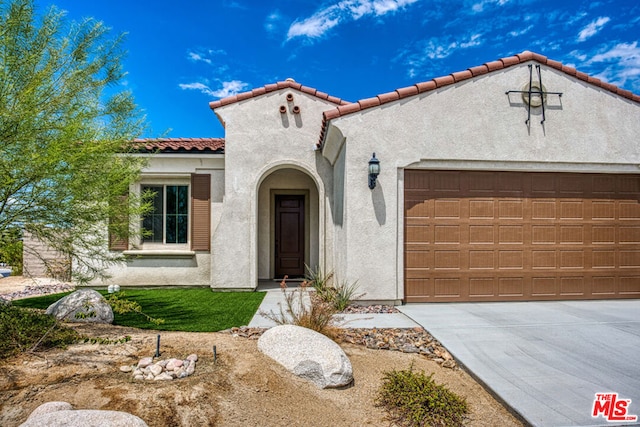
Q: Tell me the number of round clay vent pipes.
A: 3